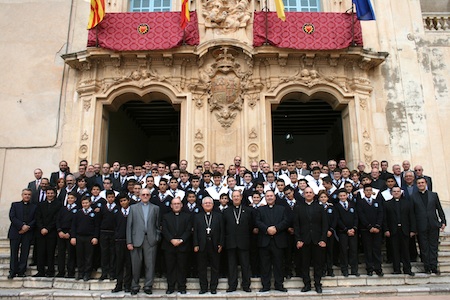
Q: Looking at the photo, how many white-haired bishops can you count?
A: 1